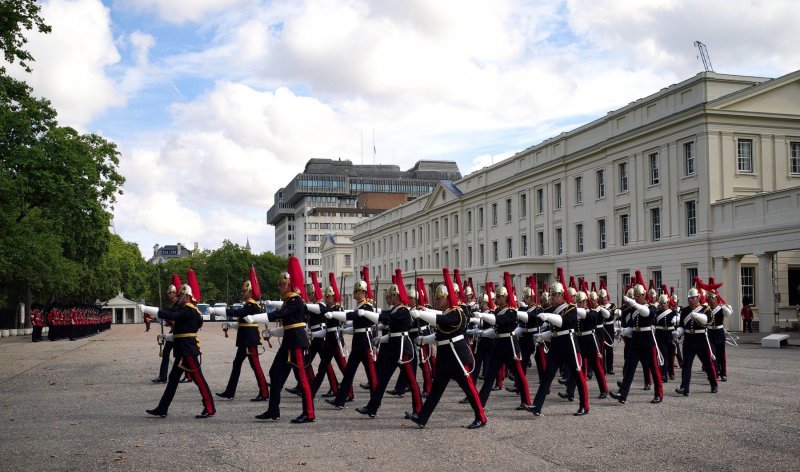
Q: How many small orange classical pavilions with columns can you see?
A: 0